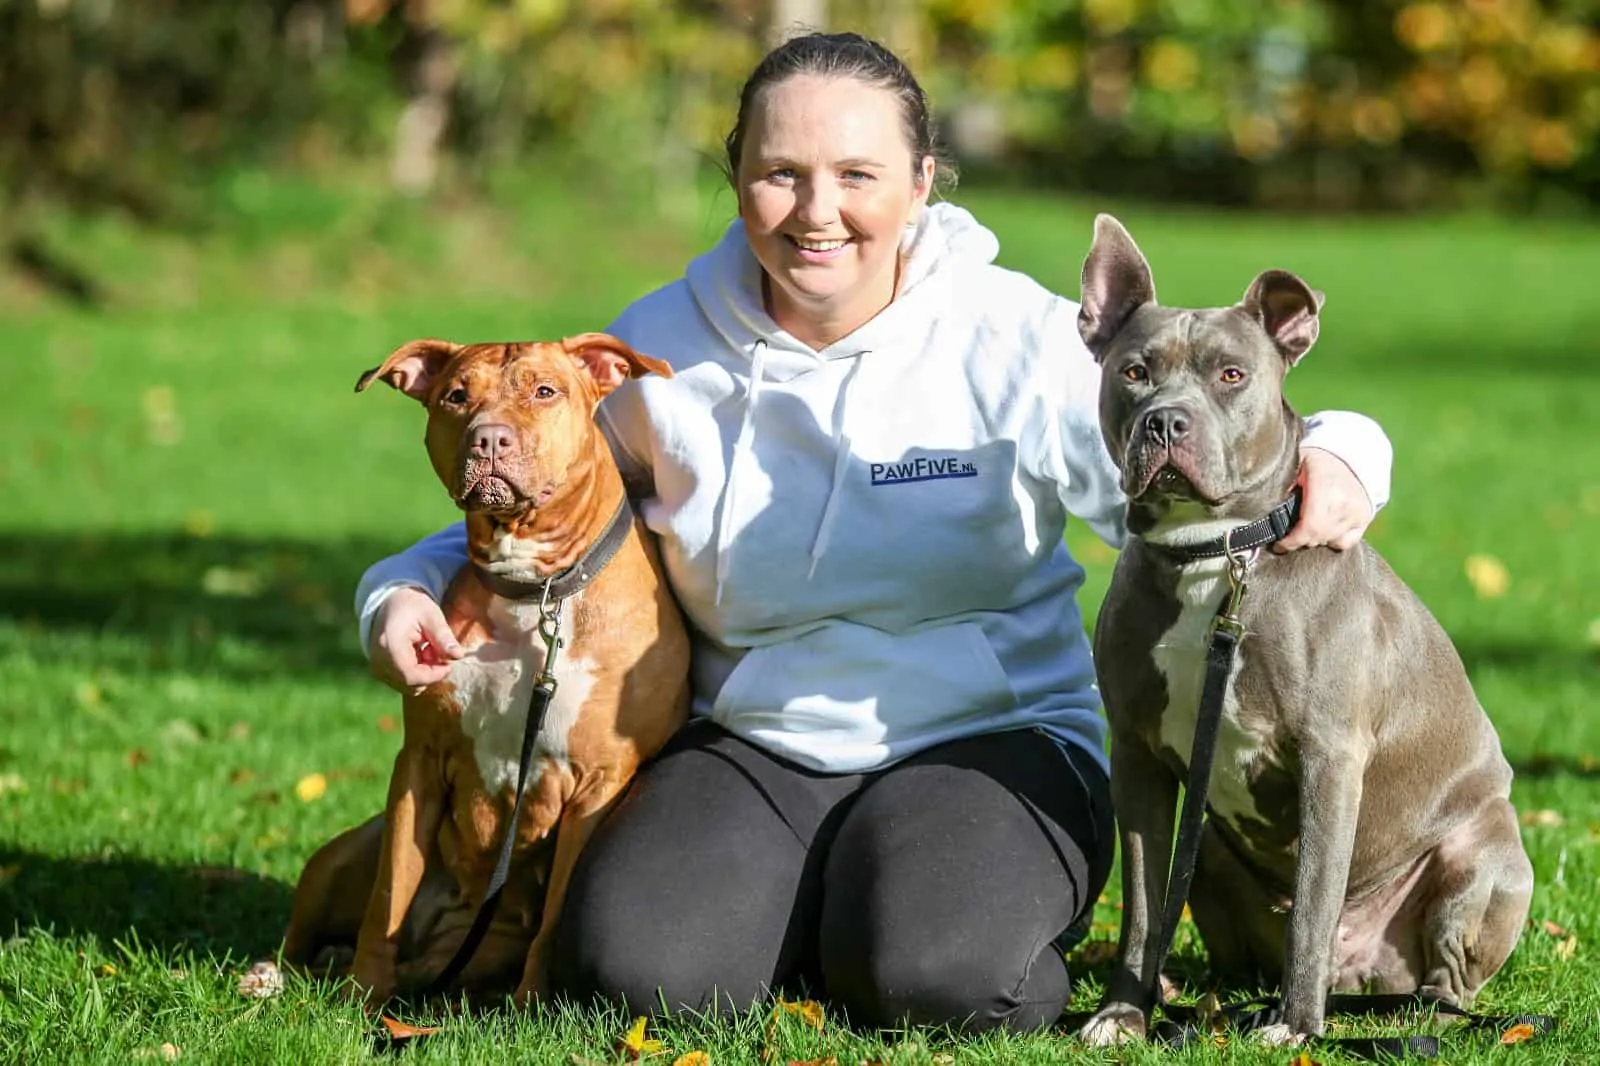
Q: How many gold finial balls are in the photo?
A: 0